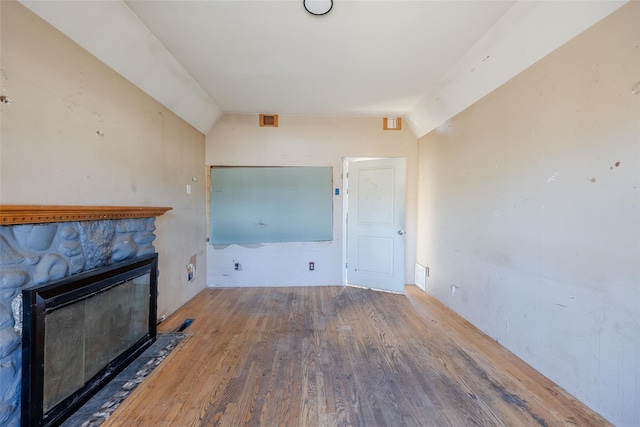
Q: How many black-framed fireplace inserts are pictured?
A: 1